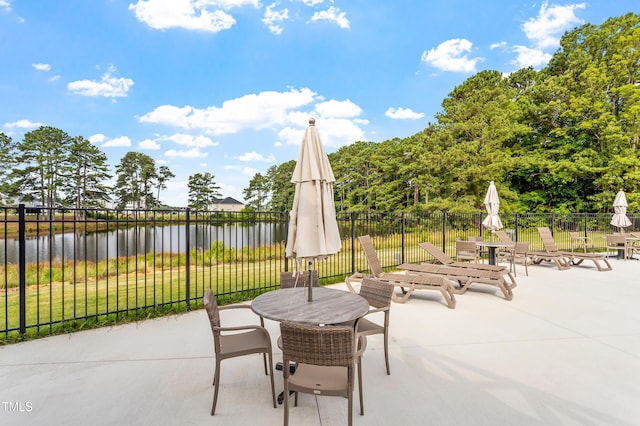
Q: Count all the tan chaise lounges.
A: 5